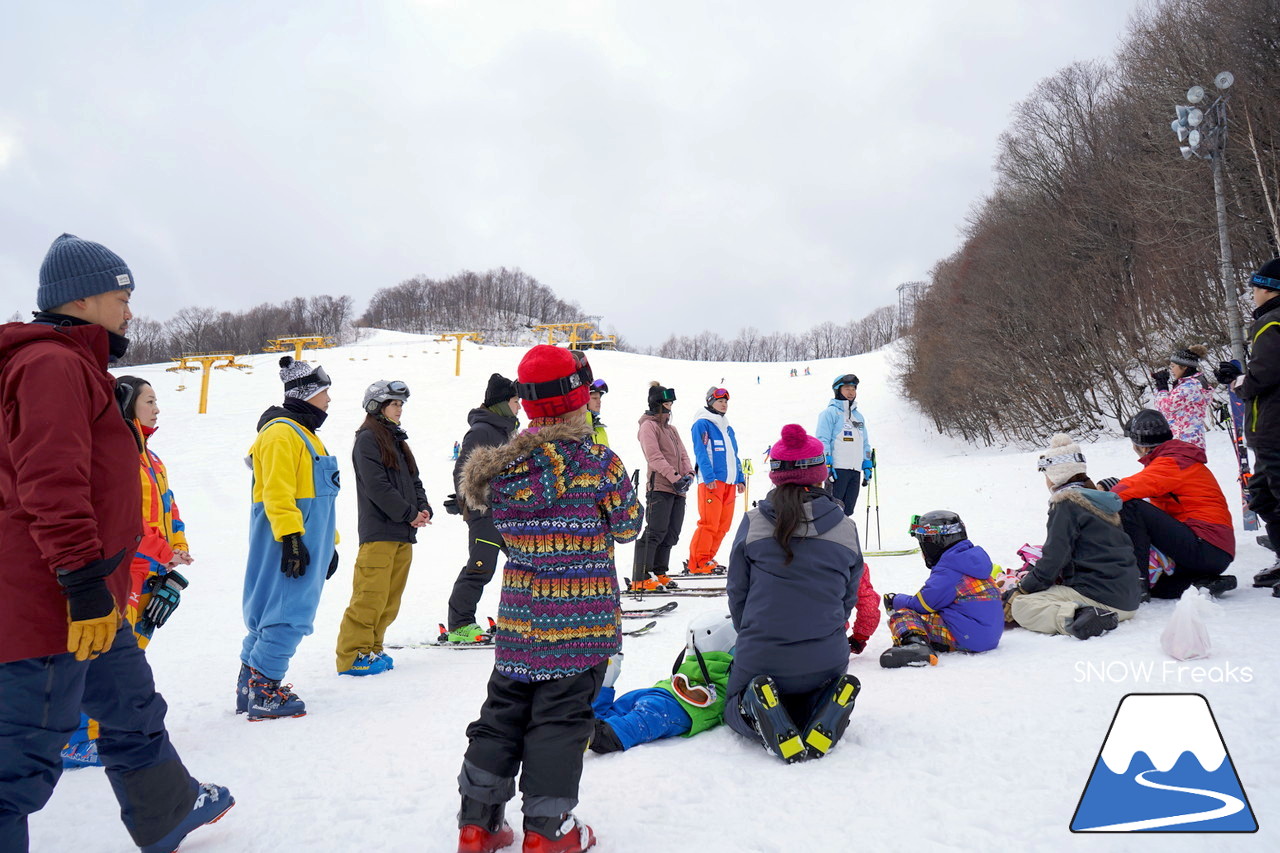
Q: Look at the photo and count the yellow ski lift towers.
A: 4